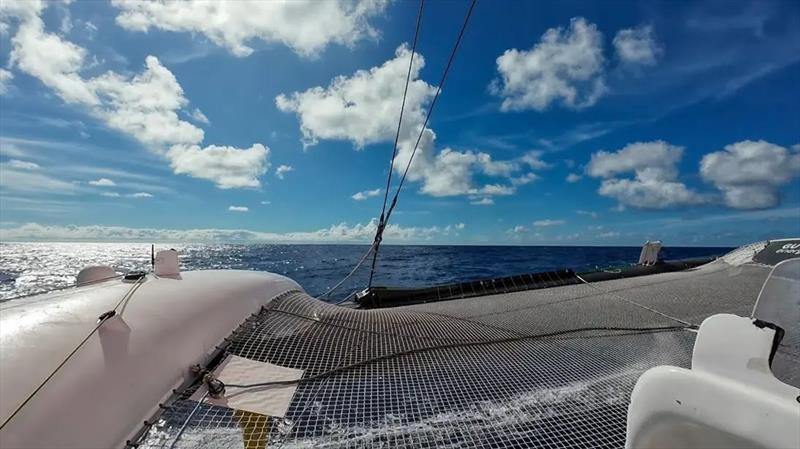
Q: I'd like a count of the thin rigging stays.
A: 2